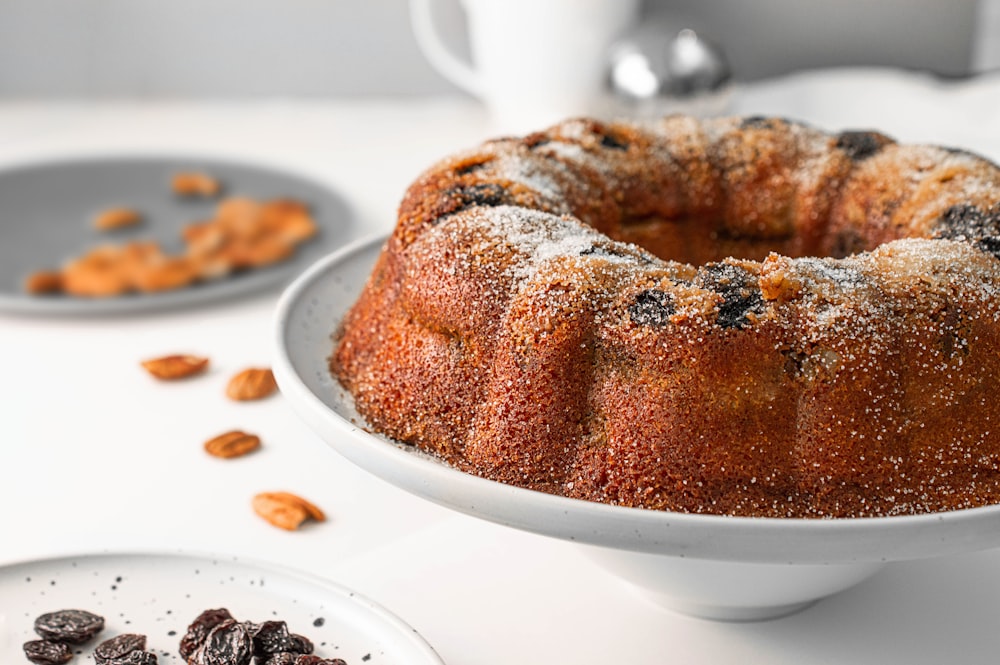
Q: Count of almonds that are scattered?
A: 4